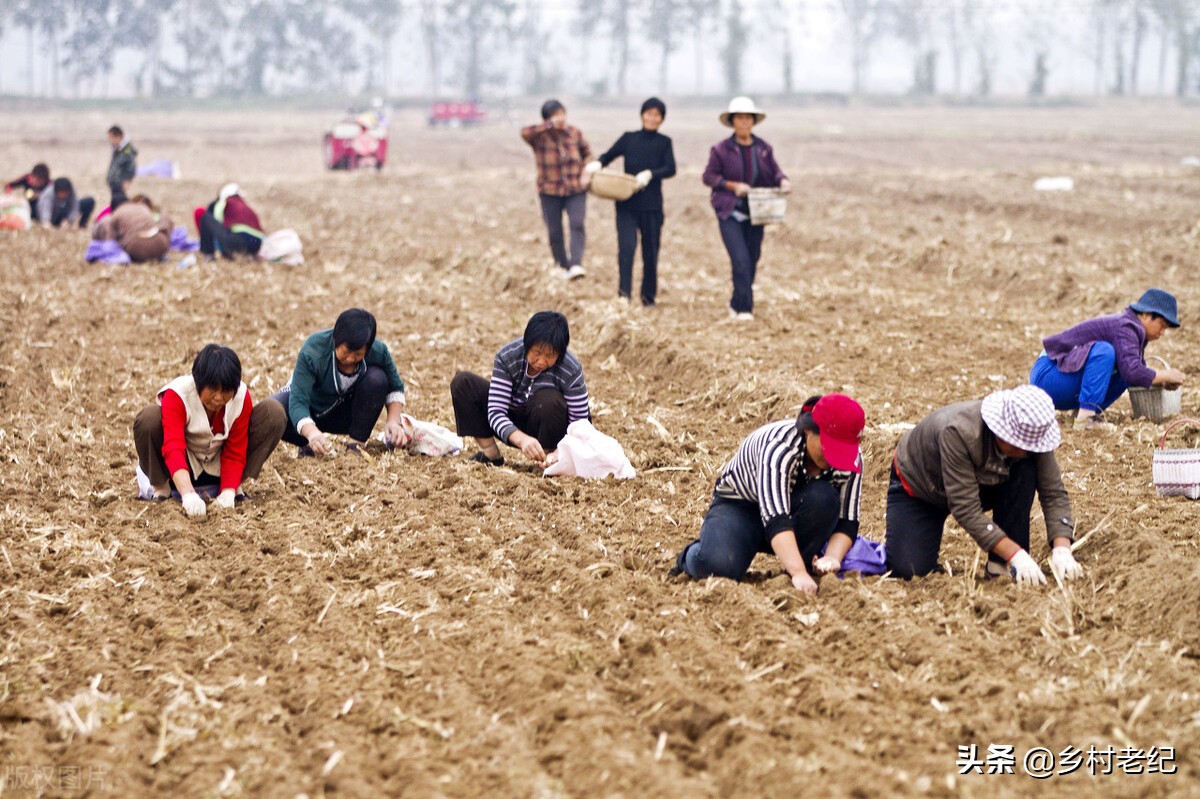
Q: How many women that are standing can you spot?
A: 3